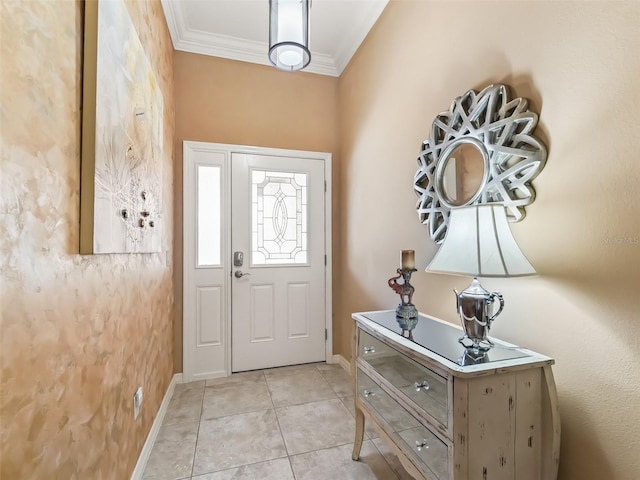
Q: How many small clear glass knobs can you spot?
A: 4